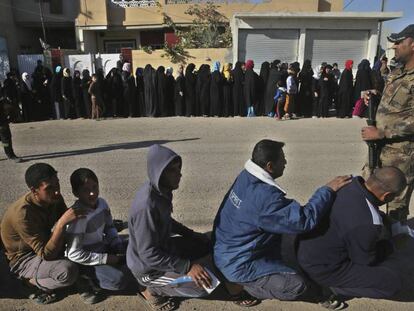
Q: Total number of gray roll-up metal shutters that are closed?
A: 2